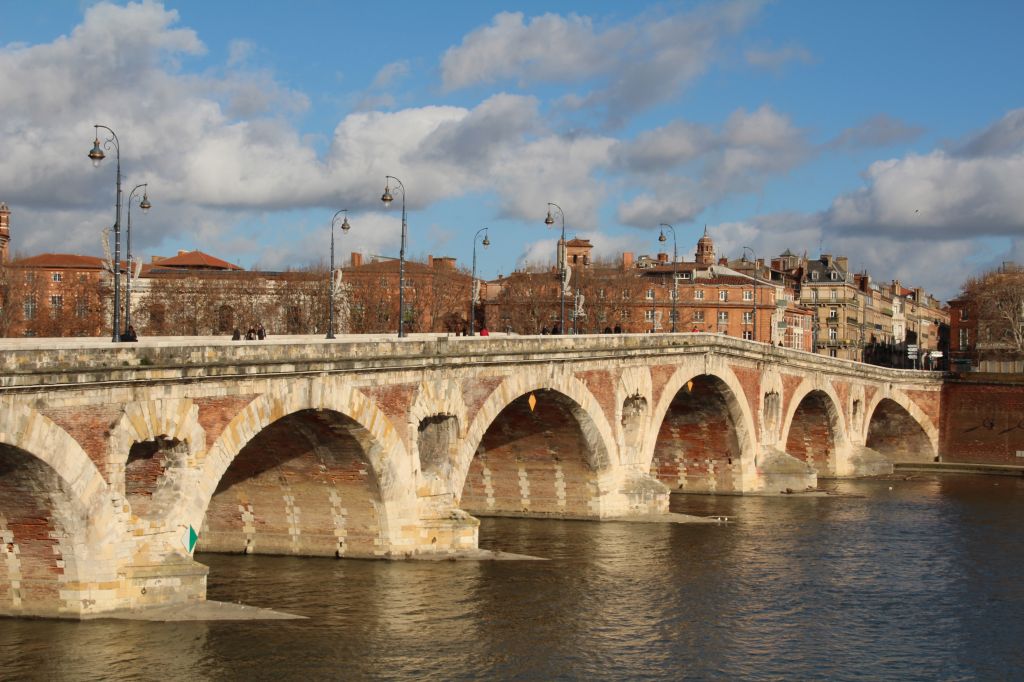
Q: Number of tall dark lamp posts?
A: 8